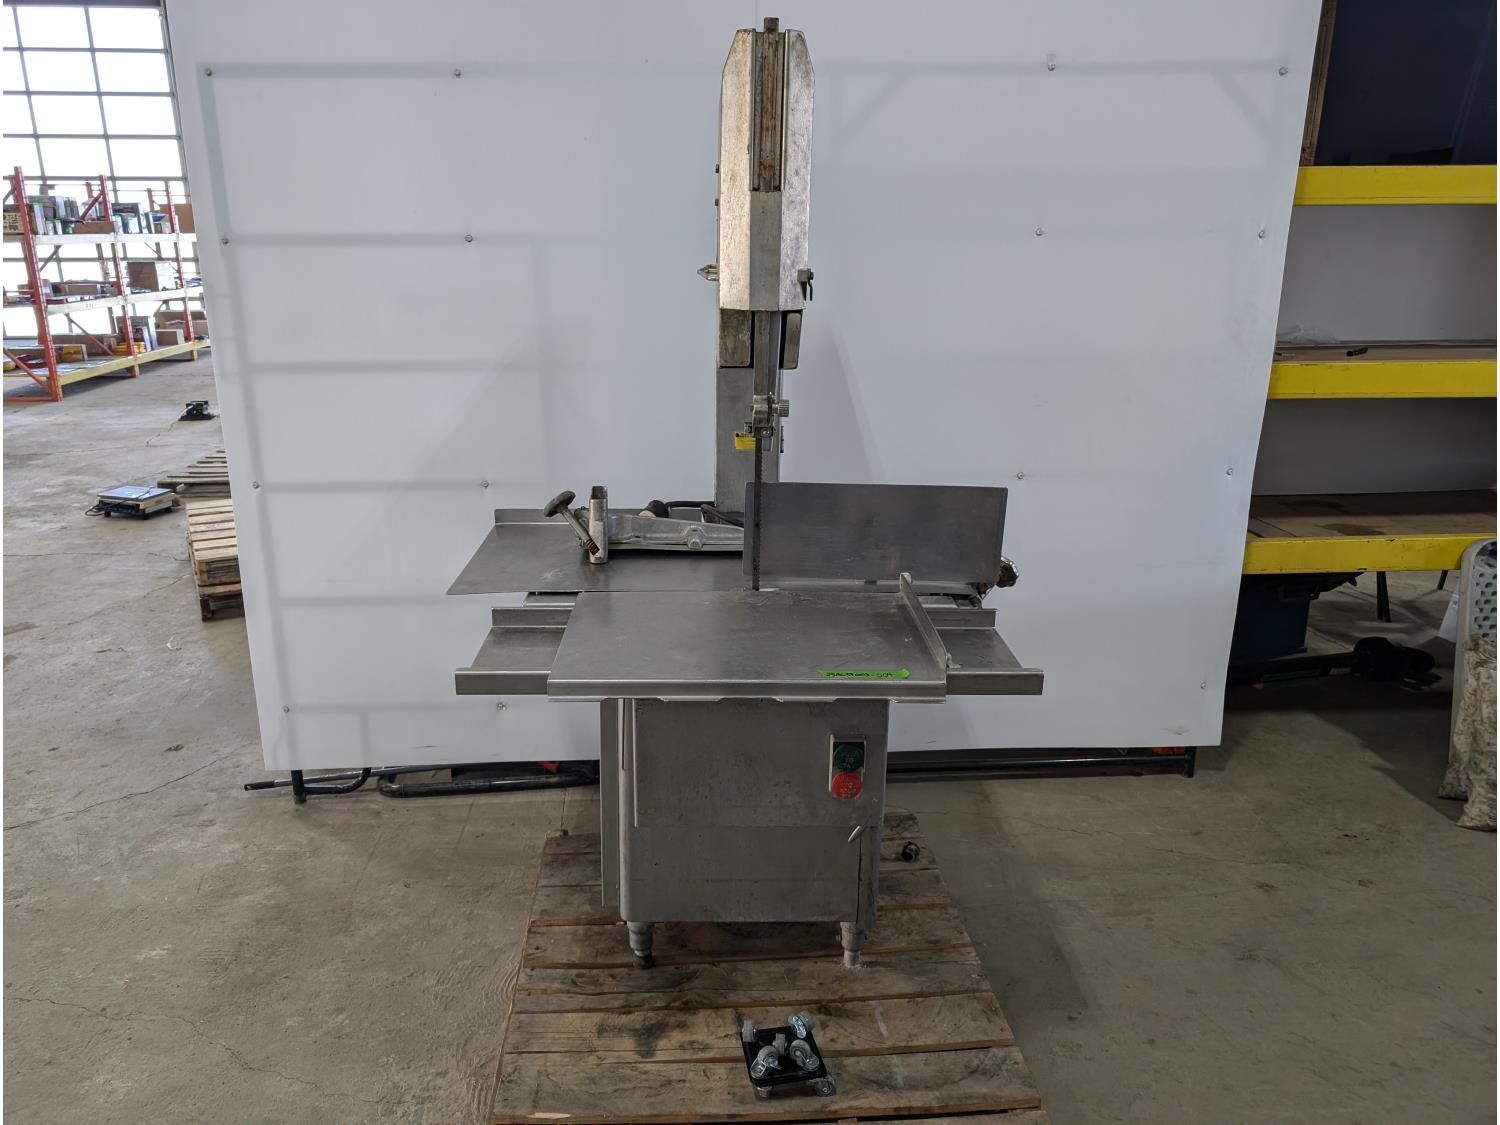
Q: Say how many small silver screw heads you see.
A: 15